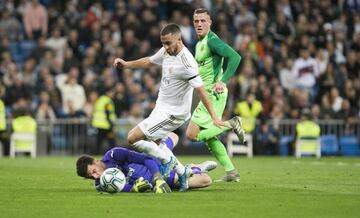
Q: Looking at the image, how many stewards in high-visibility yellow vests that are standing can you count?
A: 3